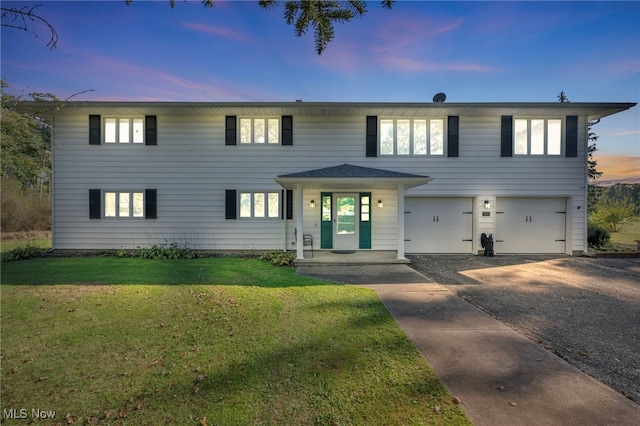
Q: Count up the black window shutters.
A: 12